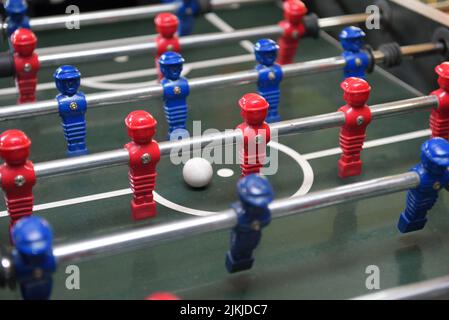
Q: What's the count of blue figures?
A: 9